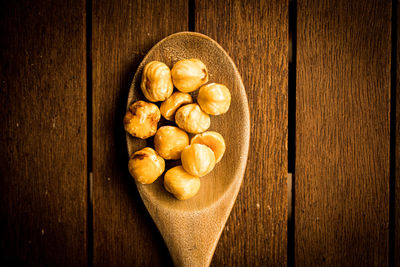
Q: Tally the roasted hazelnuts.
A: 11